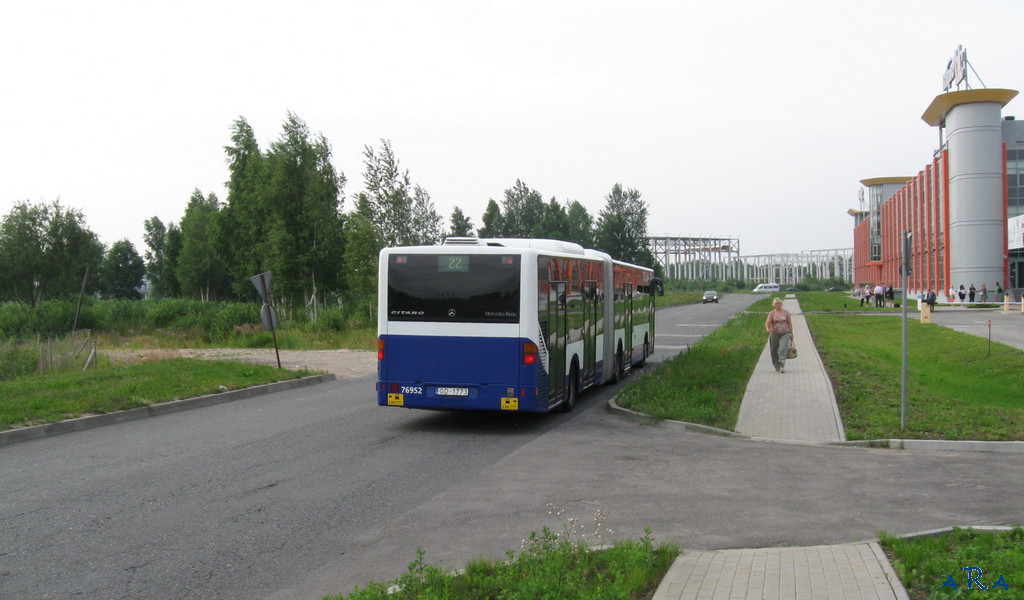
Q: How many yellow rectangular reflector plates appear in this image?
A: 2